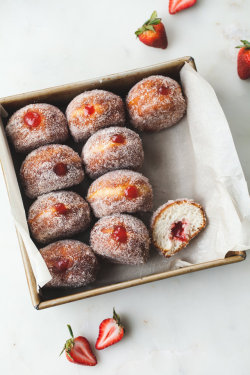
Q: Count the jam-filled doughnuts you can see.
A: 10